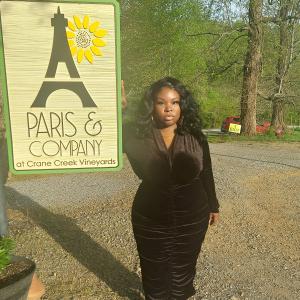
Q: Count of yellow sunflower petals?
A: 12